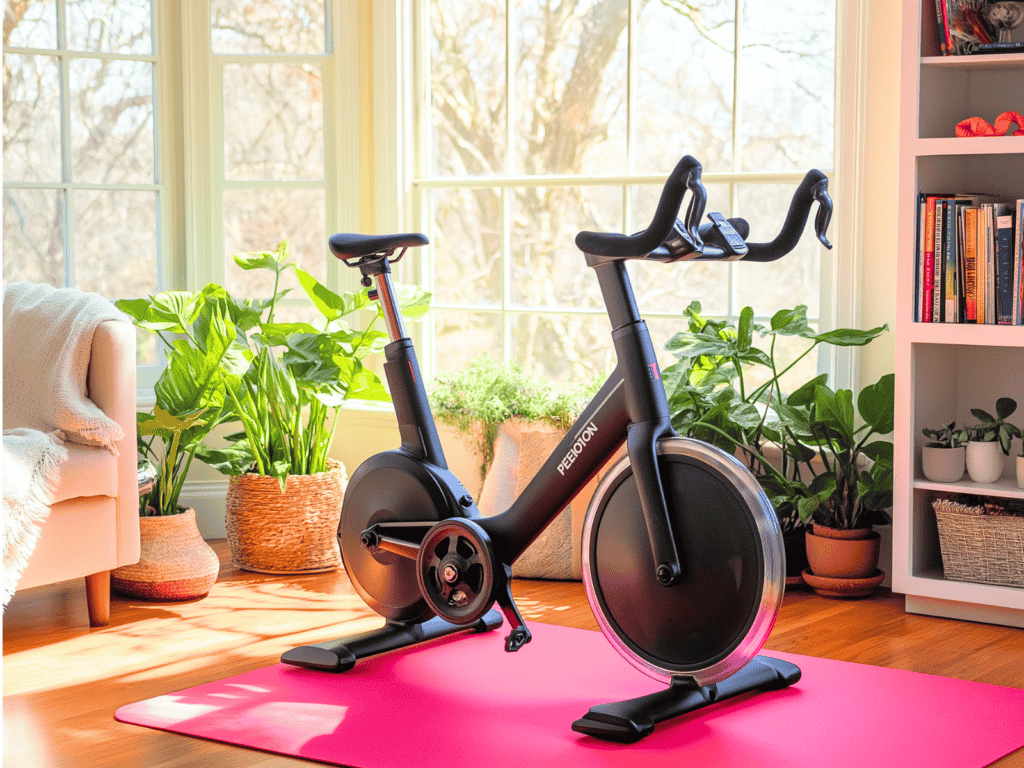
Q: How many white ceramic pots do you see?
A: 3